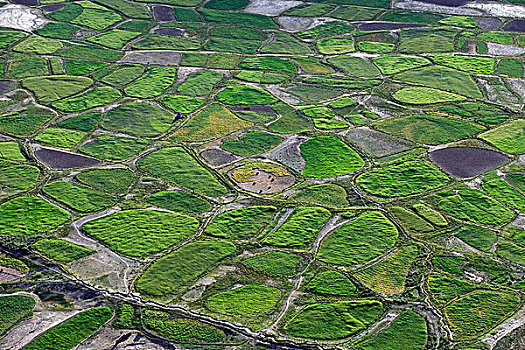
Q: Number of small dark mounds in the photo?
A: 6